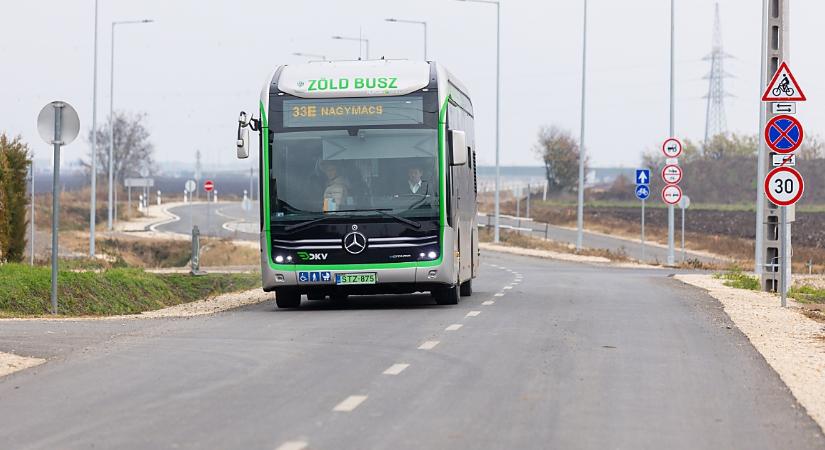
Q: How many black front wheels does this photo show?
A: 2